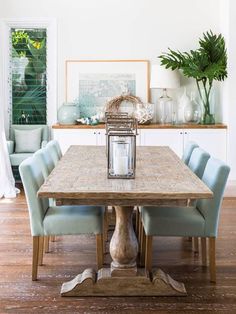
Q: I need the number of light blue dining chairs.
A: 6